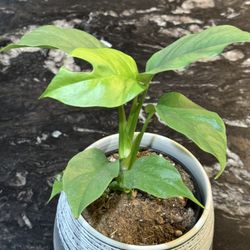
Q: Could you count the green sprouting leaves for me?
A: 7